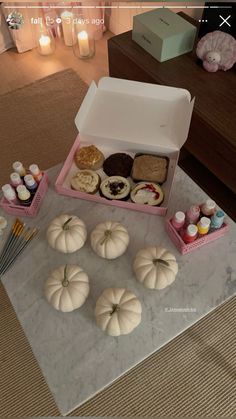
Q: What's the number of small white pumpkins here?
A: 5